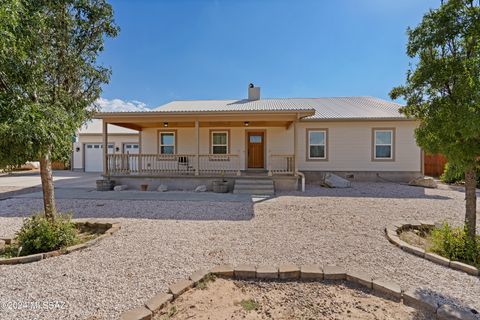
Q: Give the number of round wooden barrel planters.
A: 2